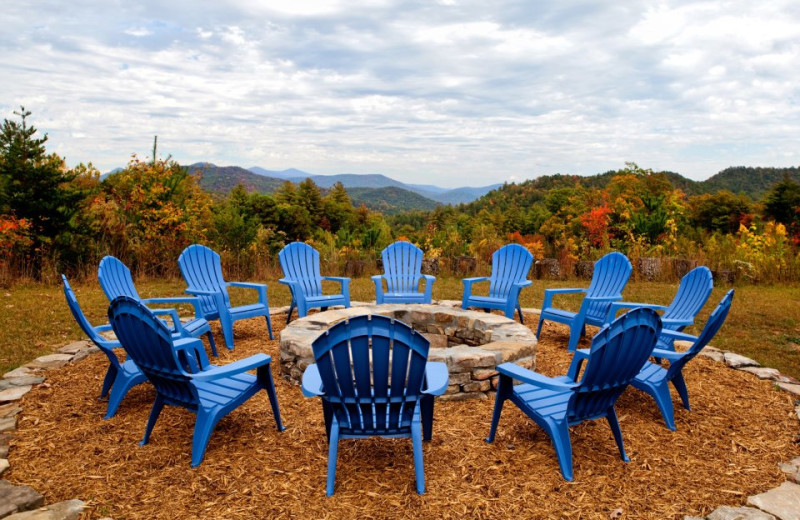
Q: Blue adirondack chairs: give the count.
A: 12